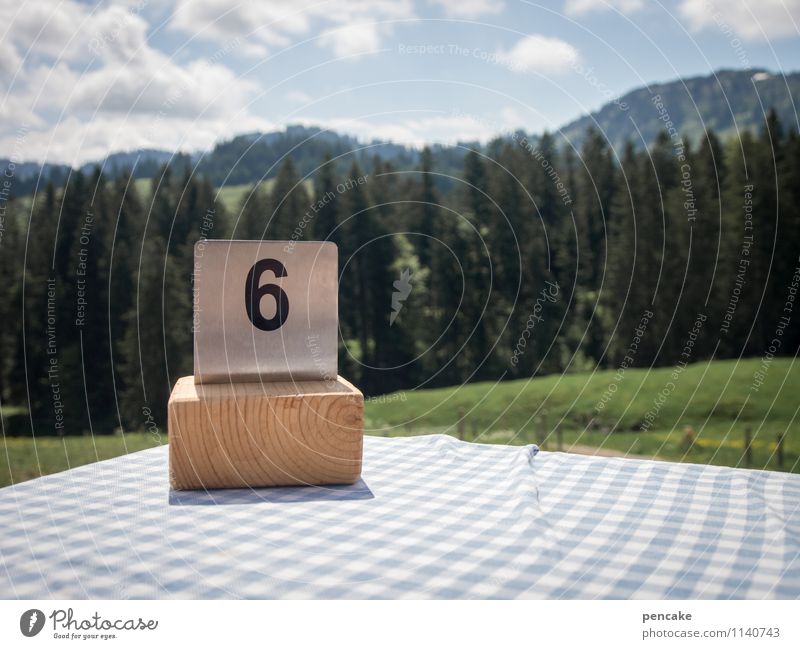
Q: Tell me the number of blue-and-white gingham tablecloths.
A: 1